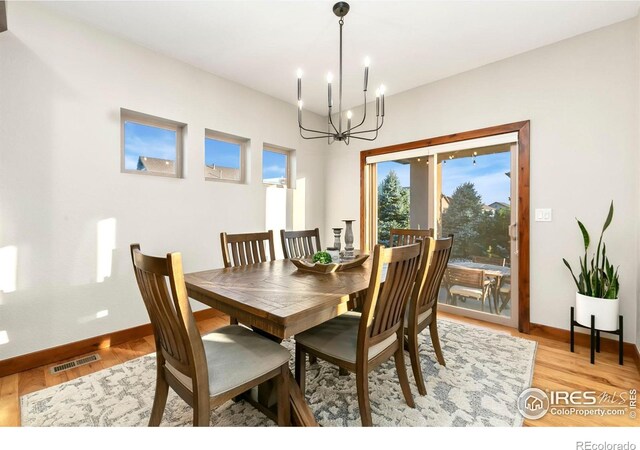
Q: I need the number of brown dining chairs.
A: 6